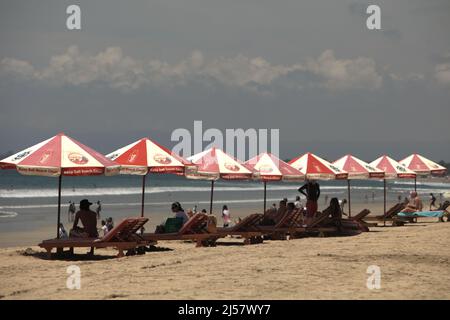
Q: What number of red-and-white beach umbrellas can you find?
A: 8